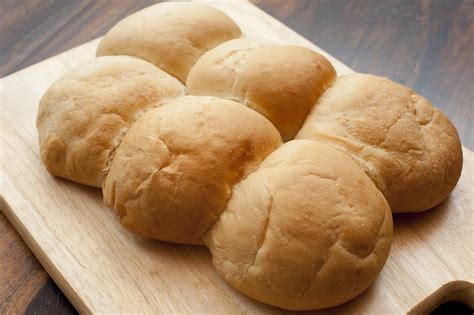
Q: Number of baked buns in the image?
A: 6